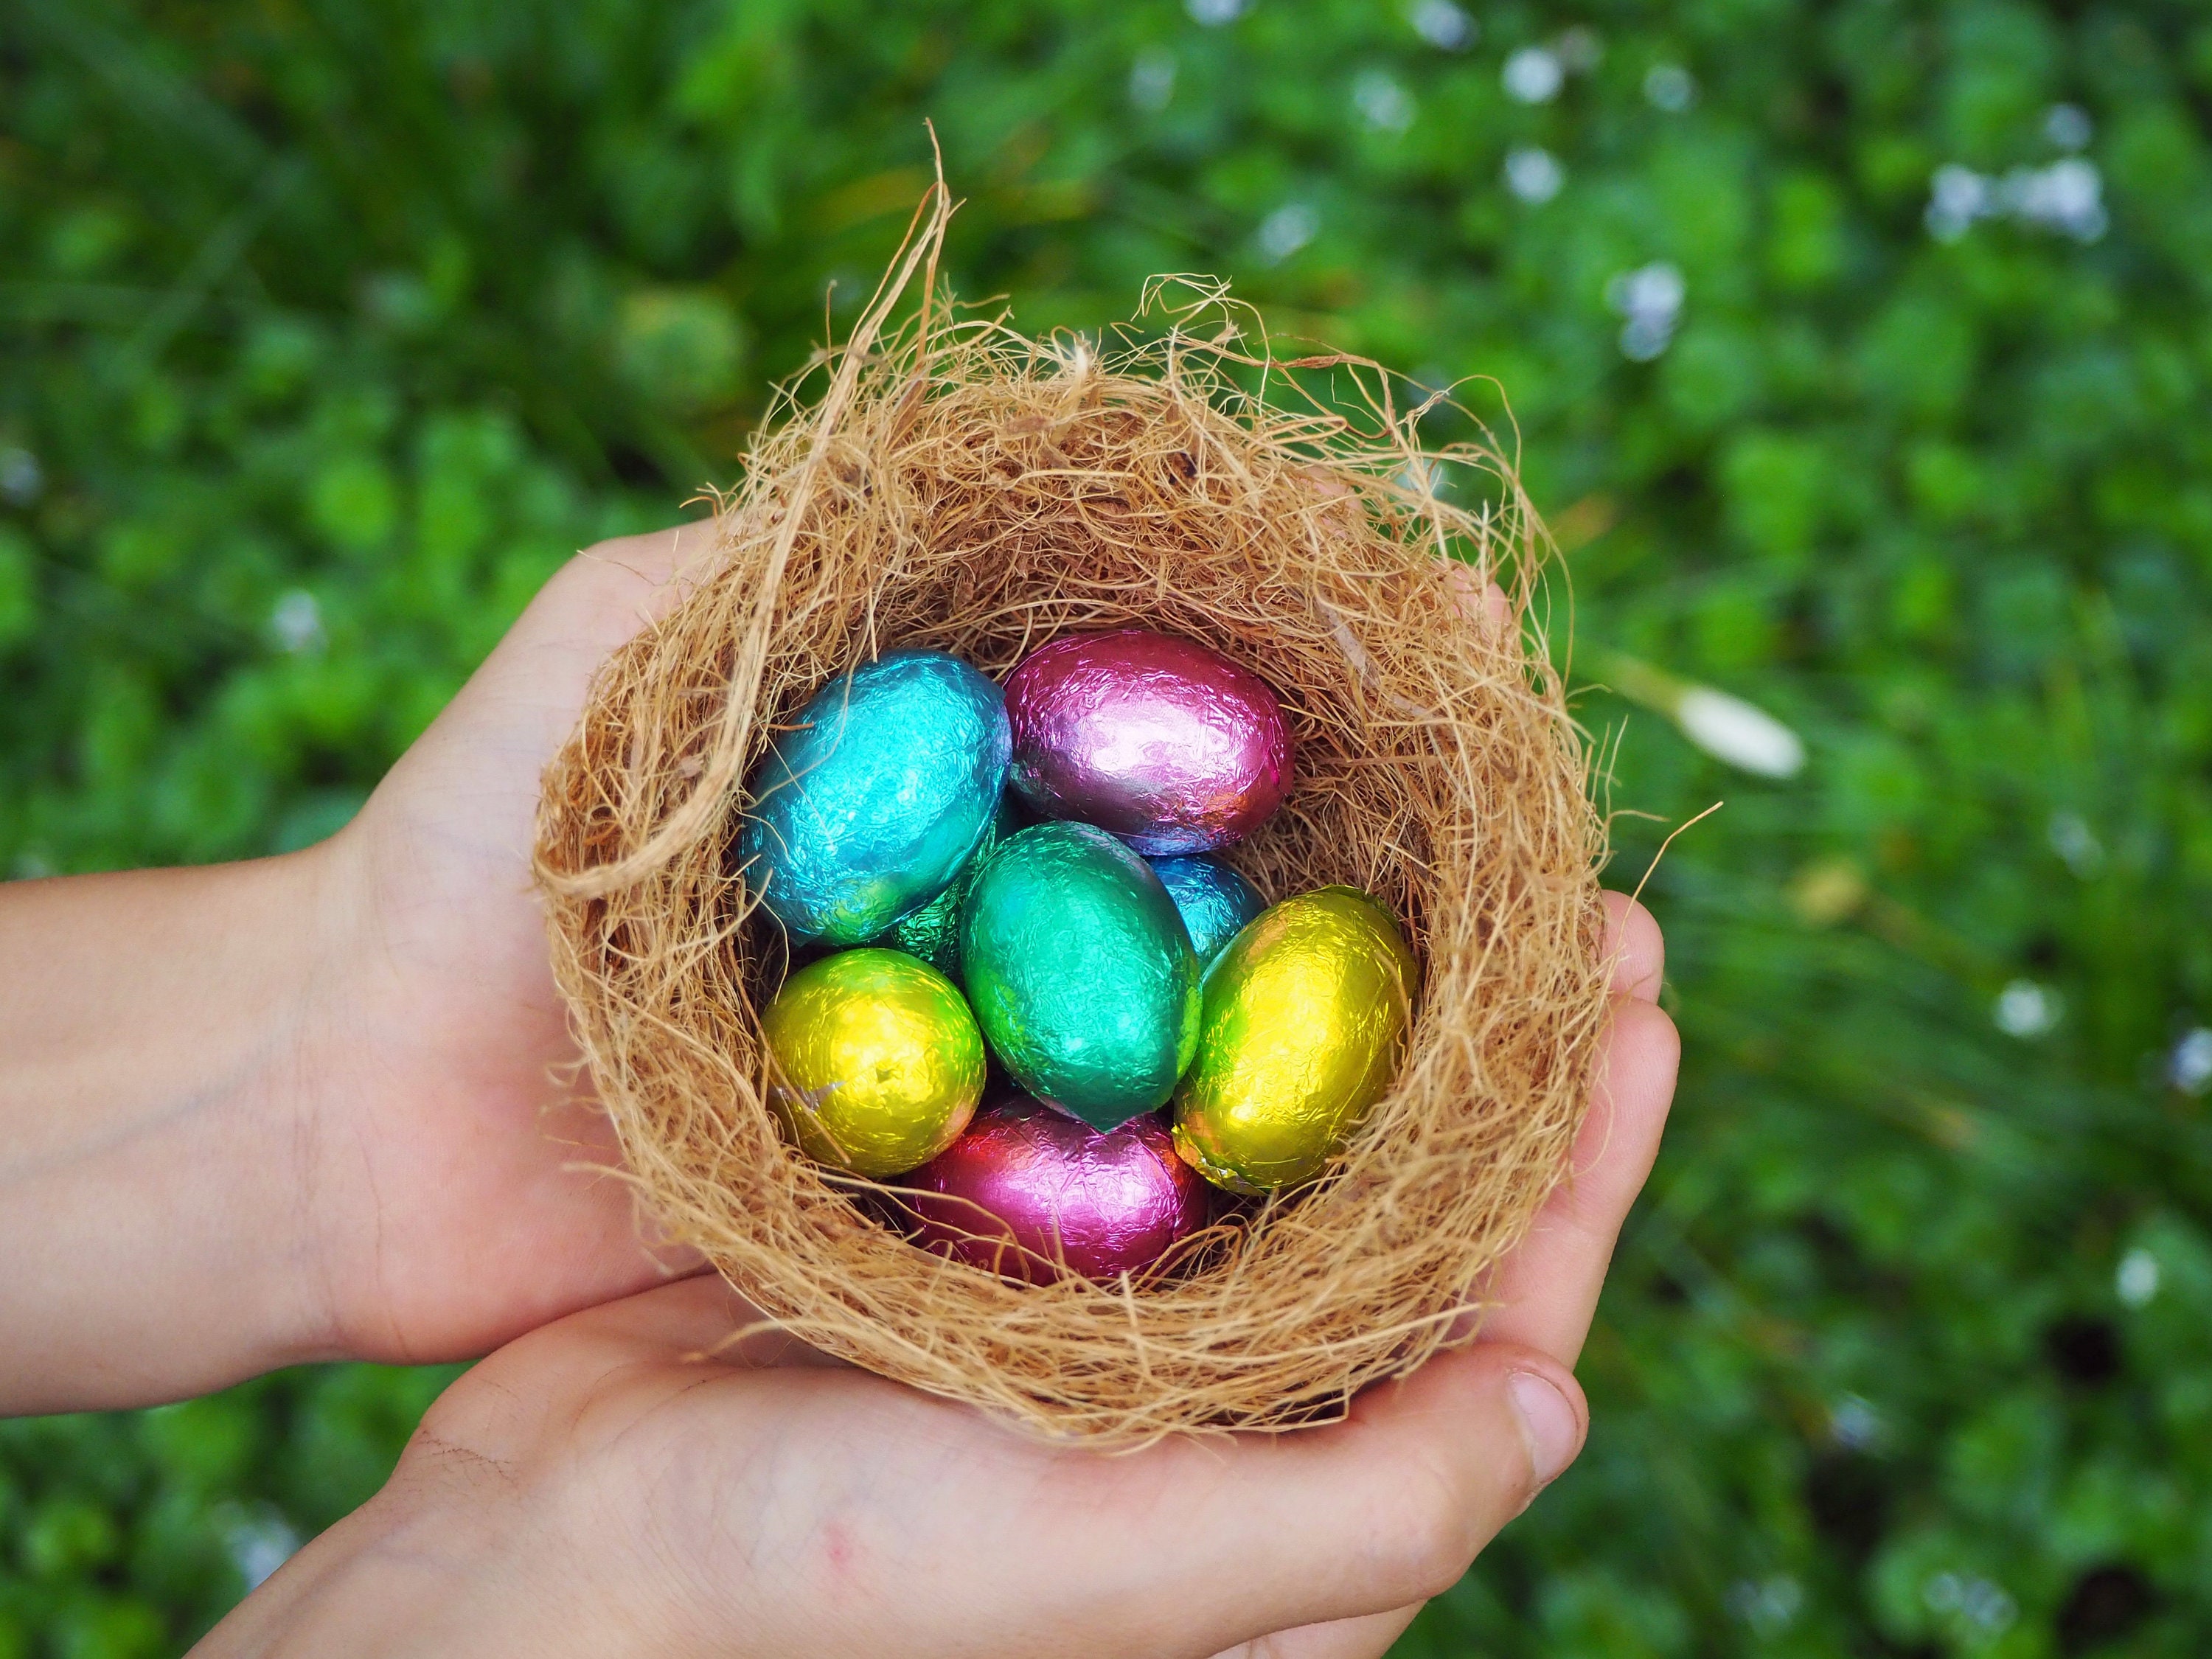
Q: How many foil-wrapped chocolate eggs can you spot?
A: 8